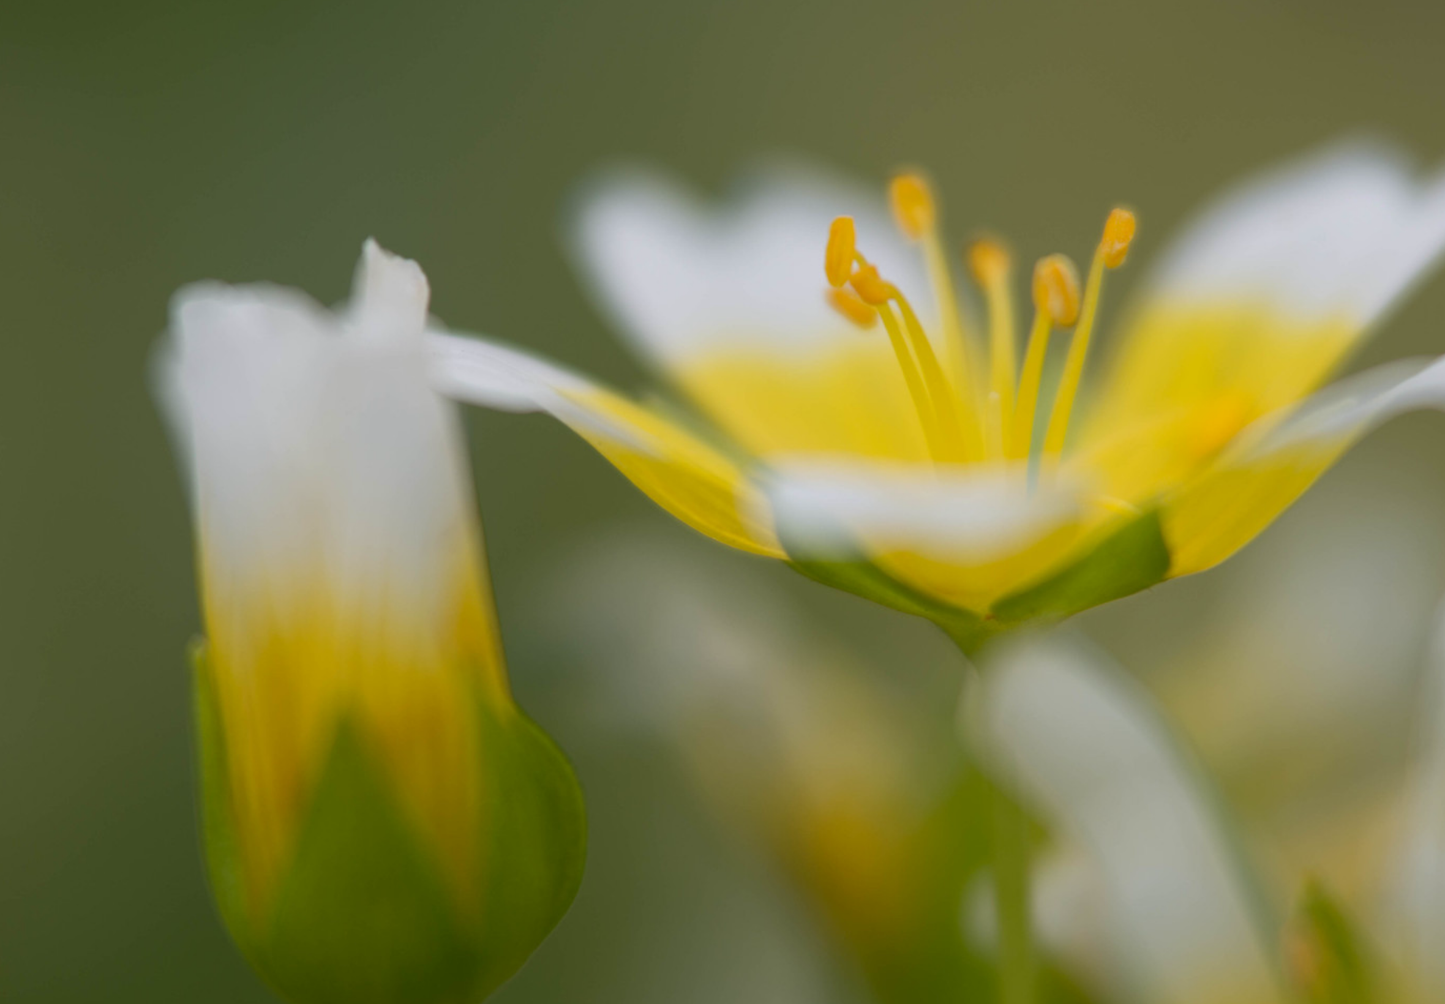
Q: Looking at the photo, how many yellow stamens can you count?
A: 7